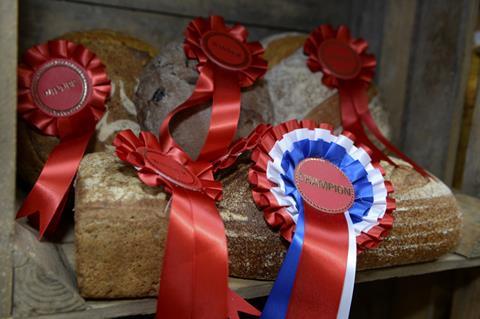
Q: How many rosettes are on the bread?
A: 5